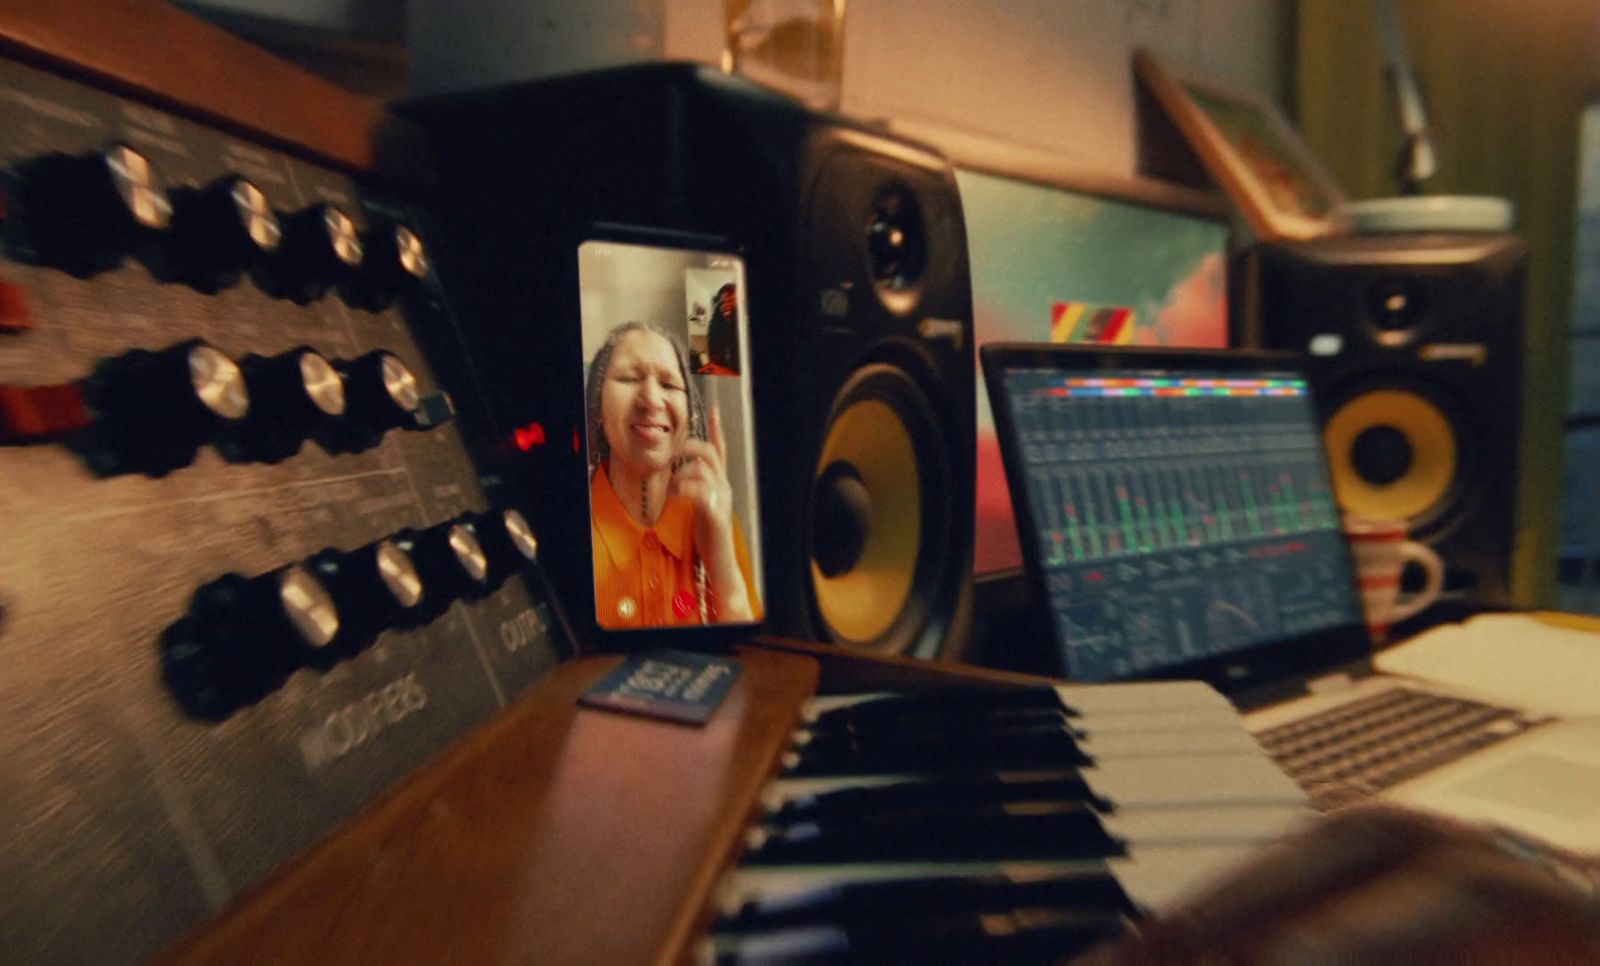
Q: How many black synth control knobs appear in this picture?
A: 11